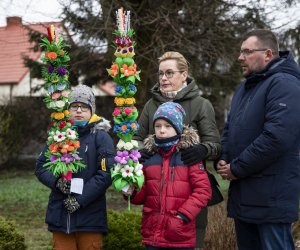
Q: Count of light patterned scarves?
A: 1